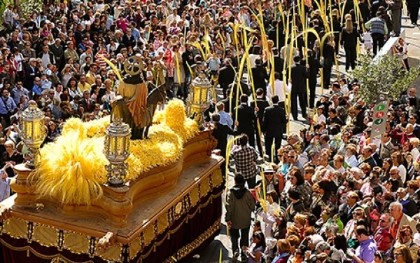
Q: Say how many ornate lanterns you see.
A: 3